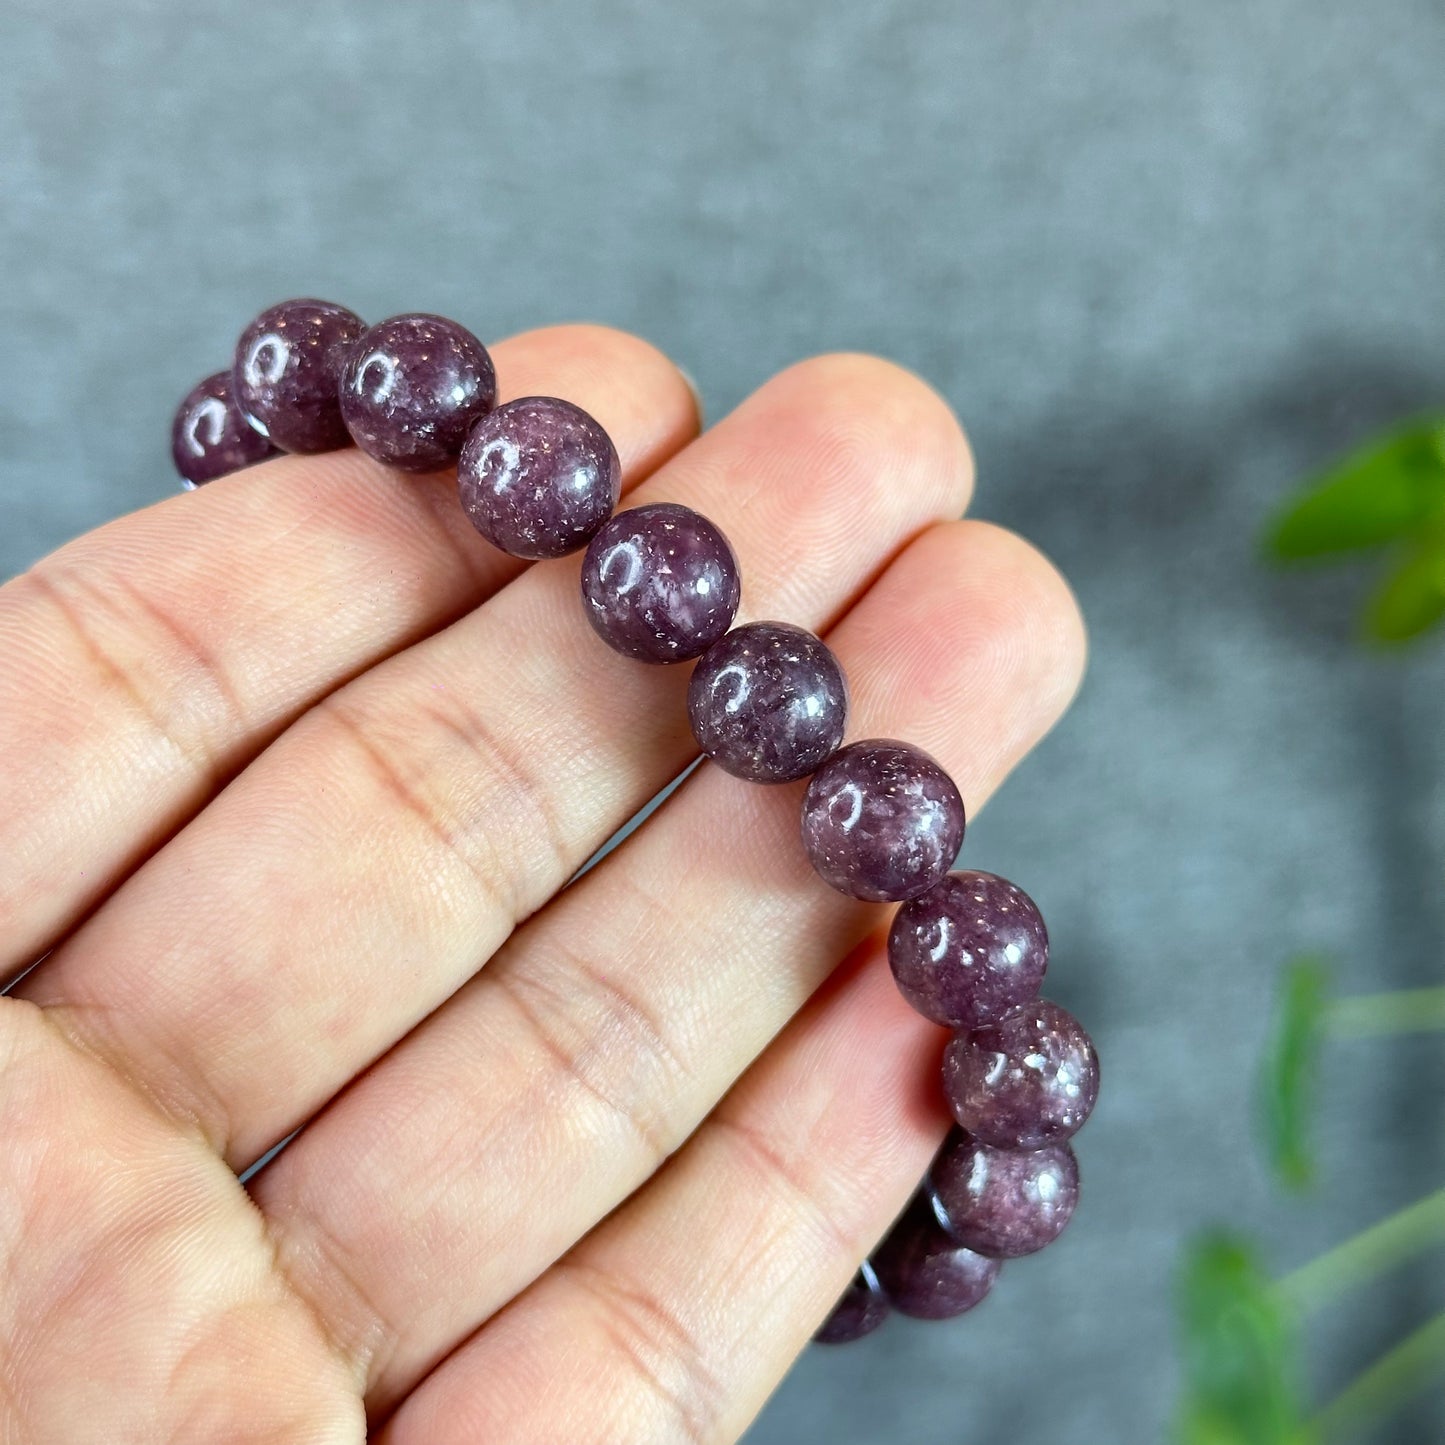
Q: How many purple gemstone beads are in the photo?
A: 12